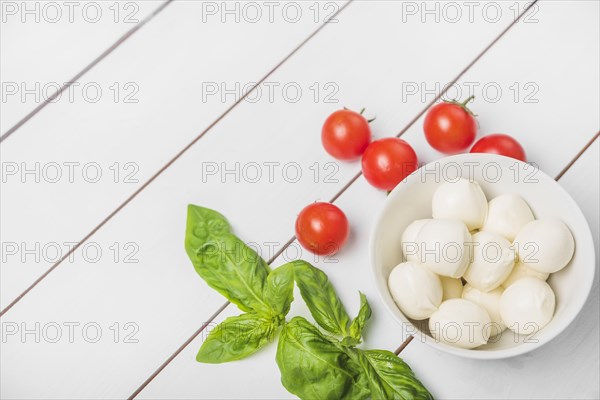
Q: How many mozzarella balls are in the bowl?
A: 12